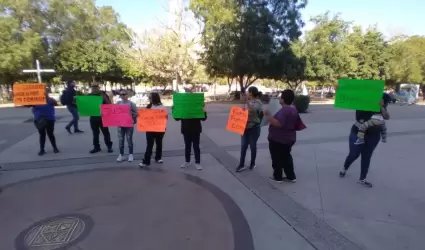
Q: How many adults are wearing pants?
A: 9